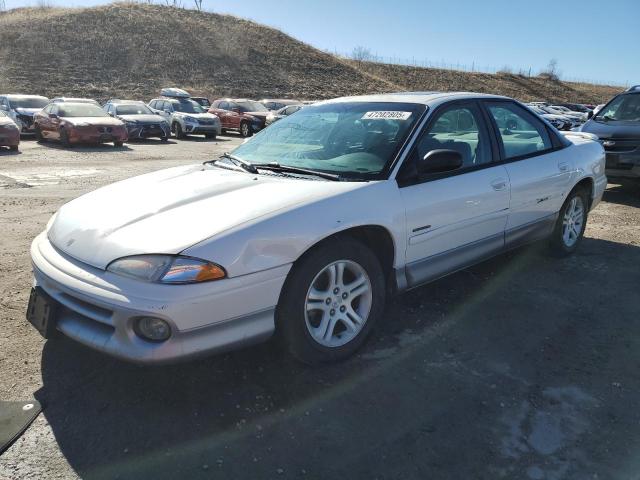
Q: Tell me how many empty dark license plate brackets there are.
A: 1